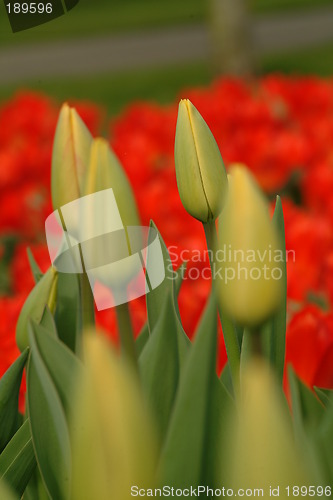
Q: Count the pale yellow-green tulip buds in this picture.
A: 7